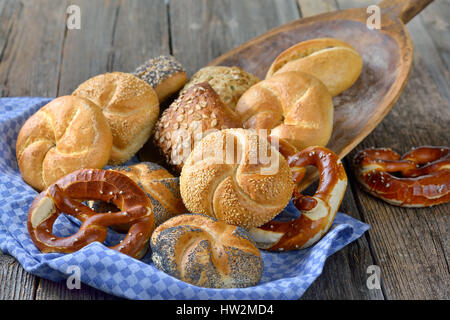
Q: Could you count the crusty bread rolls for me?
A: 10